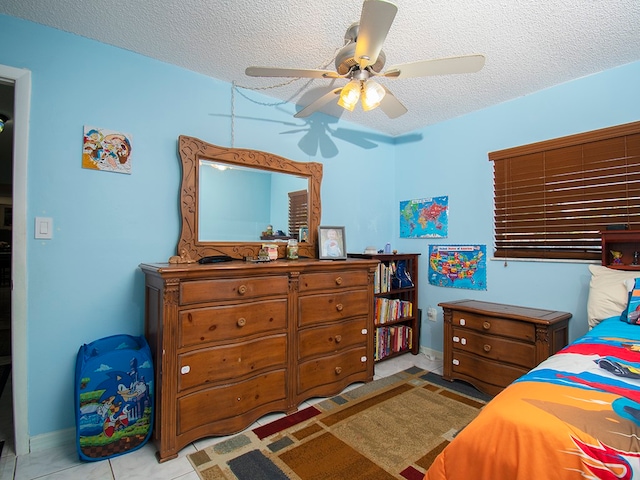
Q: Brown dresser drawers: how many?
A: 11